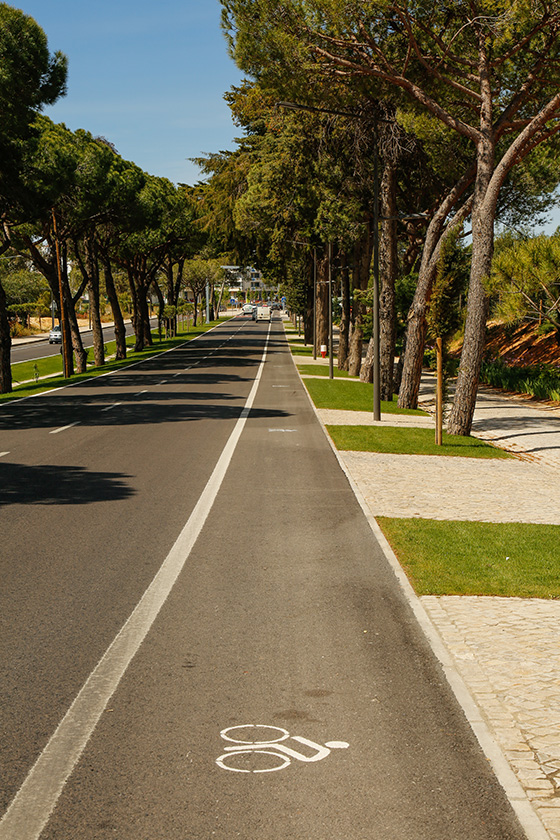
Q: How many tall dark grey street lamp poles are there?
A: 3